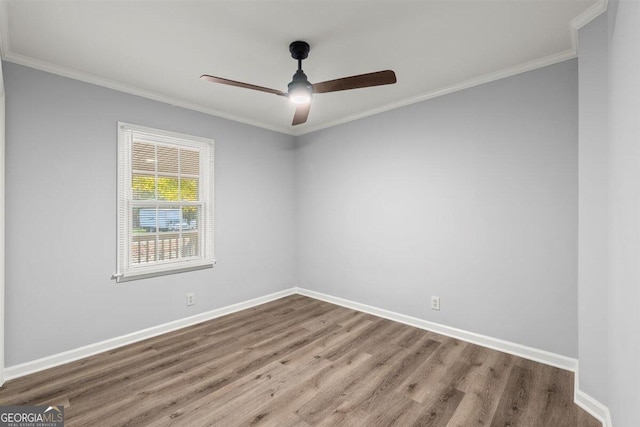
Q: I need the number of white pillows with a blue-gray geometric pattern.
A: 0